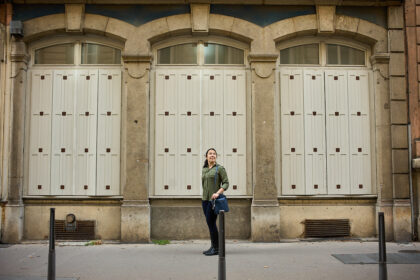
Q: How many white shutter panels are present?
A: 12